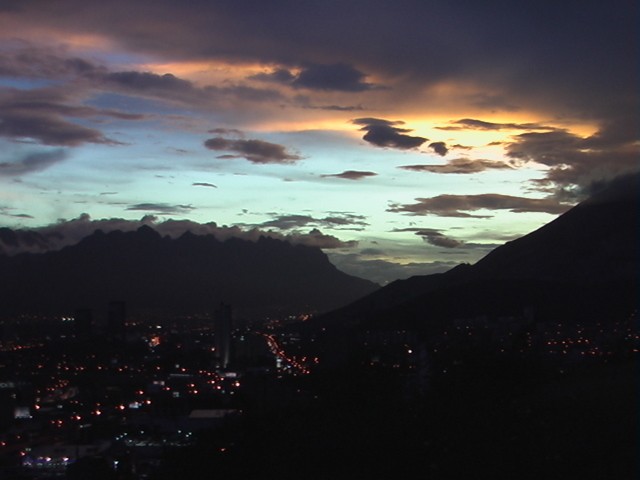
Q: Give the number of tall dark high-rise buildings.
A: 3